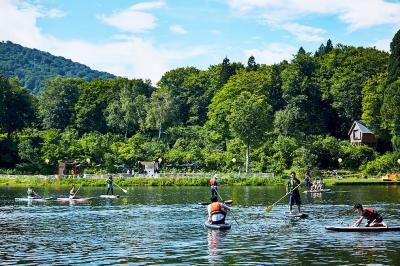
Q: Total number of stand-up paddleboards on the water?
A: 8